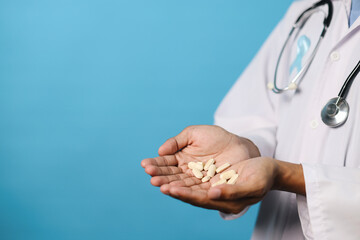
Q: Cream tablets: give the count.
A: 10